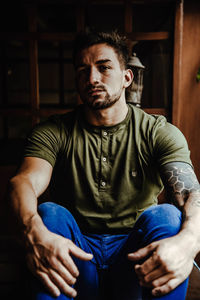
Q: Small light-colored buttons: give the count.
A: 3